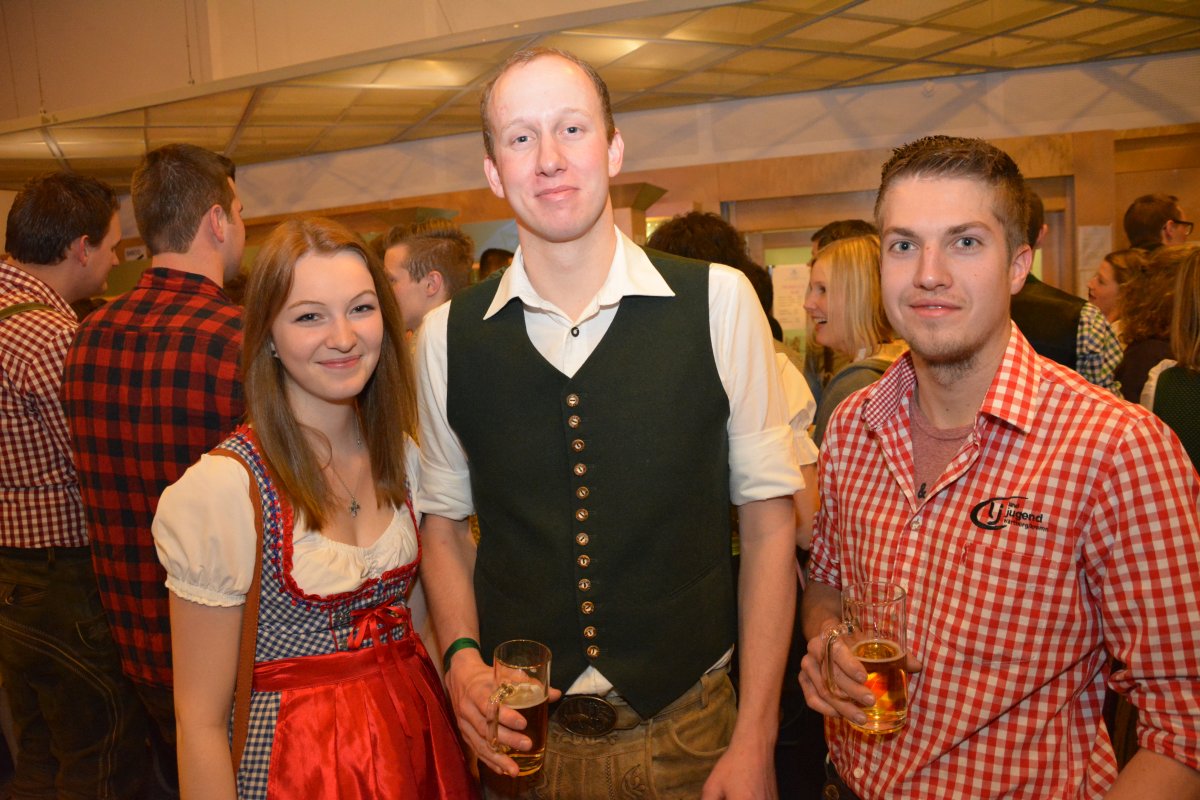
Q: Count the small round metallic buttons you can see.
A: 12